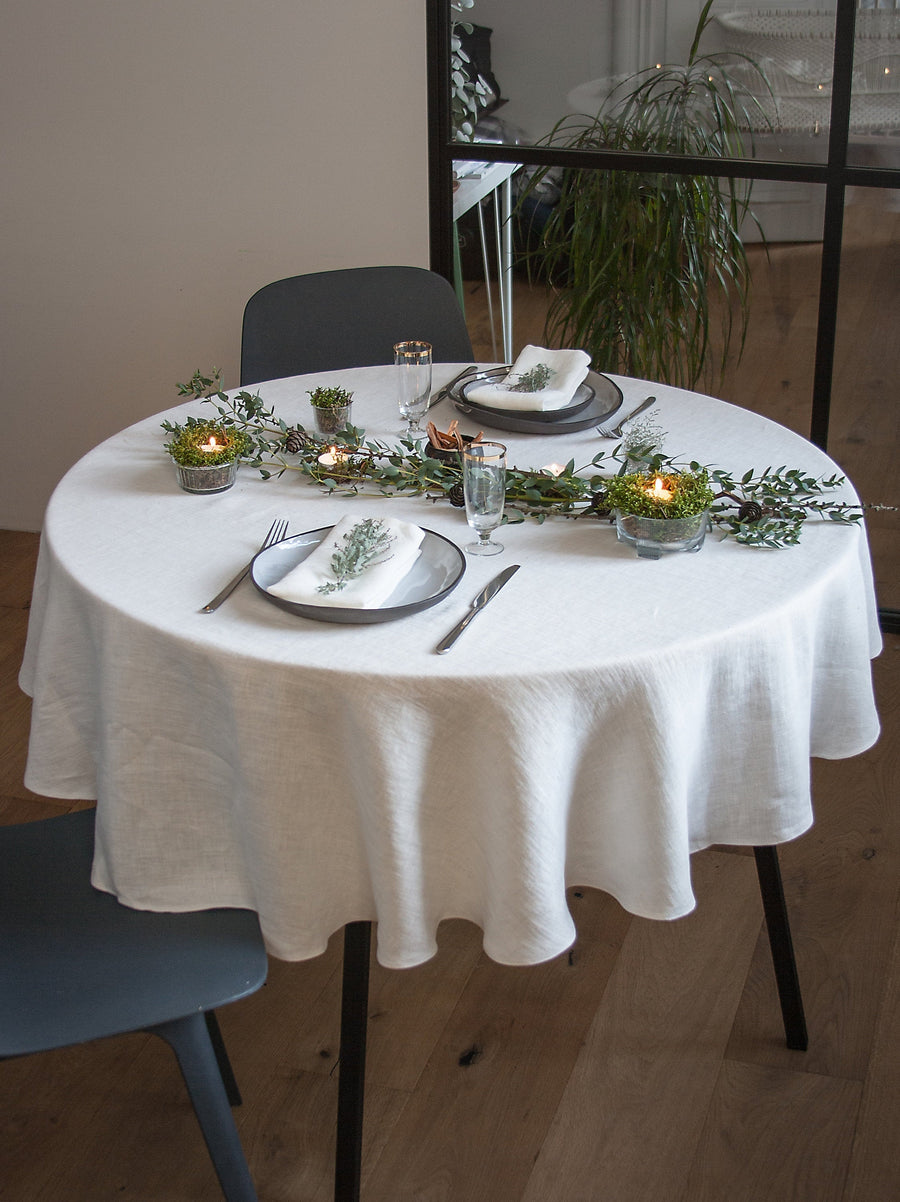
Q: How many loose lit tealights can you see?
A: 2